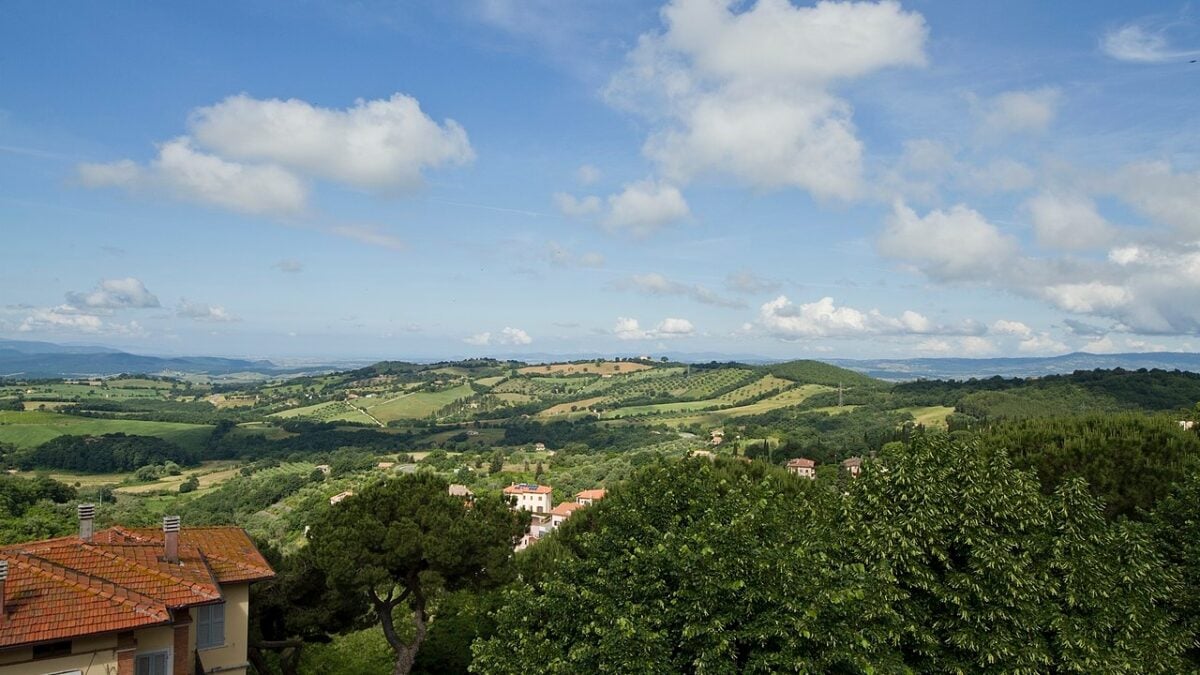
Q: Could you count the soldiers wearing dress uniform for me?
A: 0